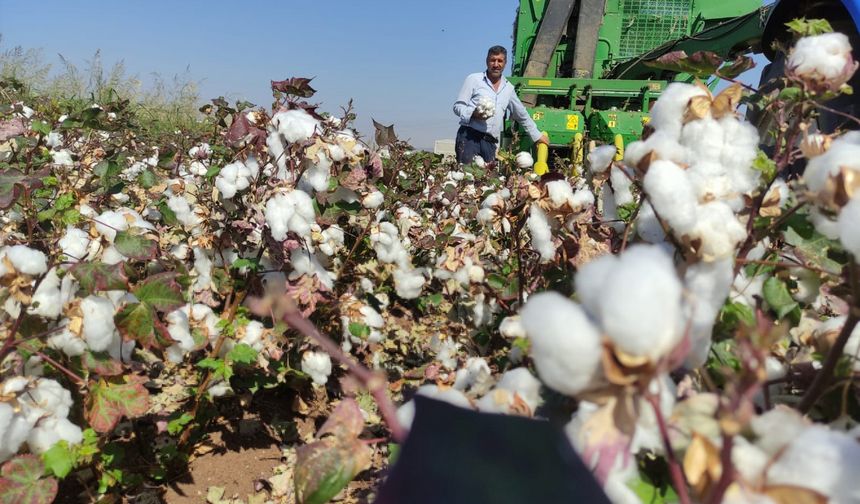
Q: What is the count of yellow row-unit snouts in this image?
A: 3